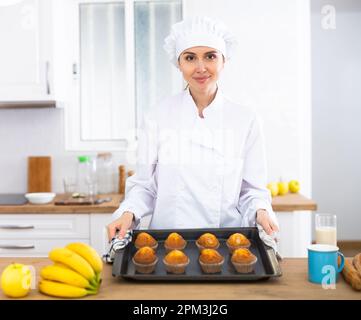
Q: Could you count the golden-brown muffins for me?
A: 8